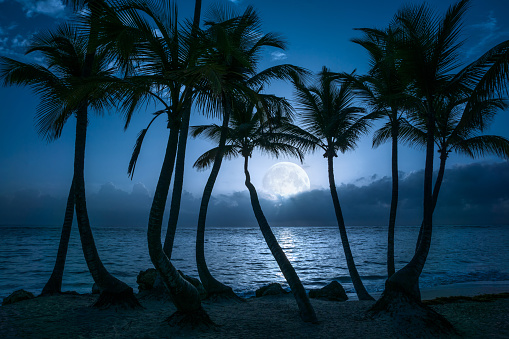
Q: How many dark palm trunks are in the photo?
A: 10